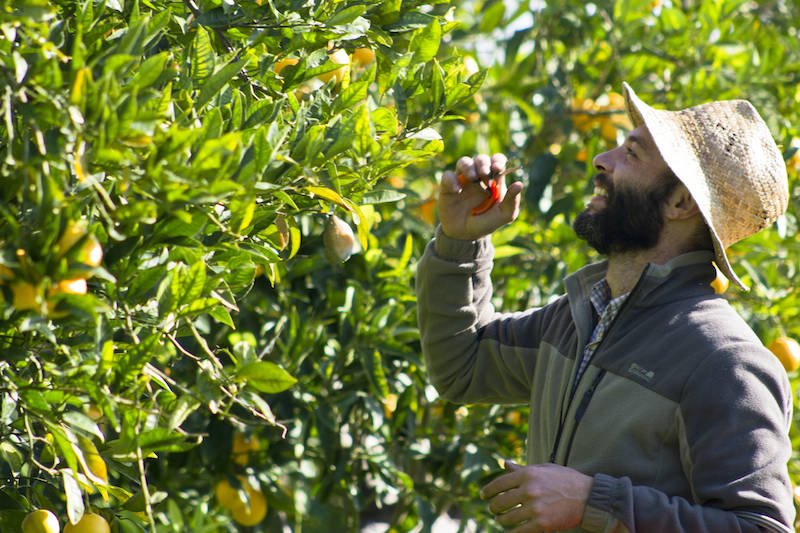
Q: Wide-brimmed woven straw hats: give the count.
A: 1